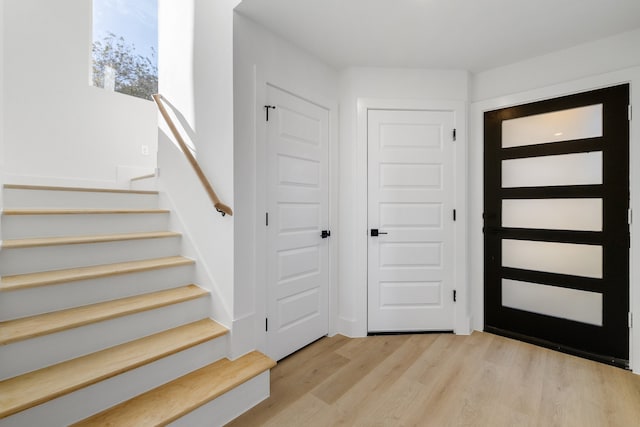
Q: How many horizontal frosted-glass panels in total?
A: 5